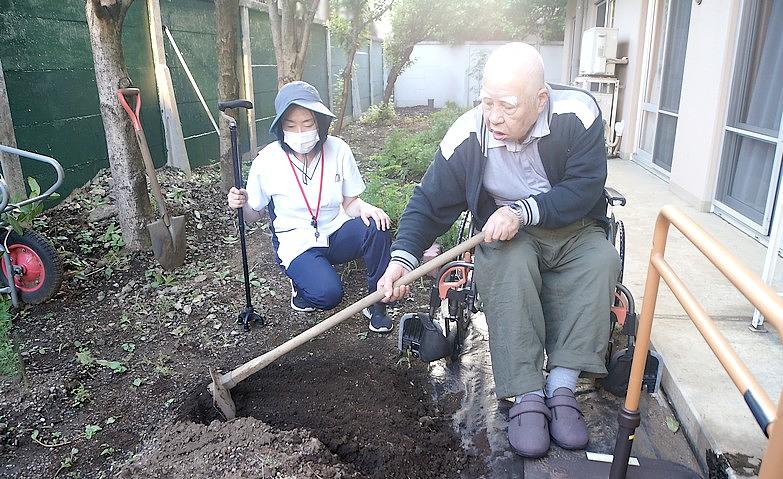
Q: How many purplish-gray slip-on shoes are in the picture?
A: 2